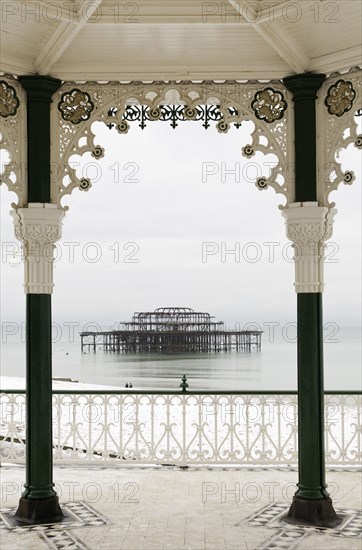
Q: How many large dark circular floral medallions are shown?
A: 4